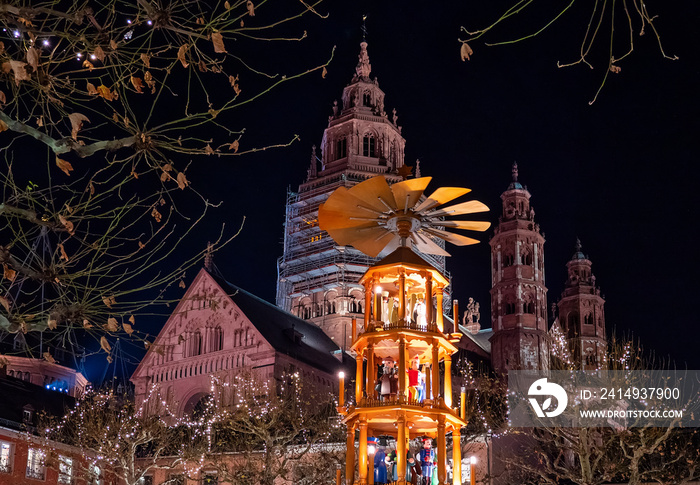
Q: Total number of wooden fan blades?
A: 12